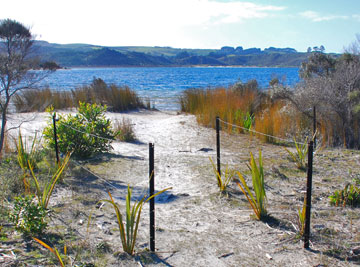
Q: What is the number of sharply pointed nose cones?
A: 0